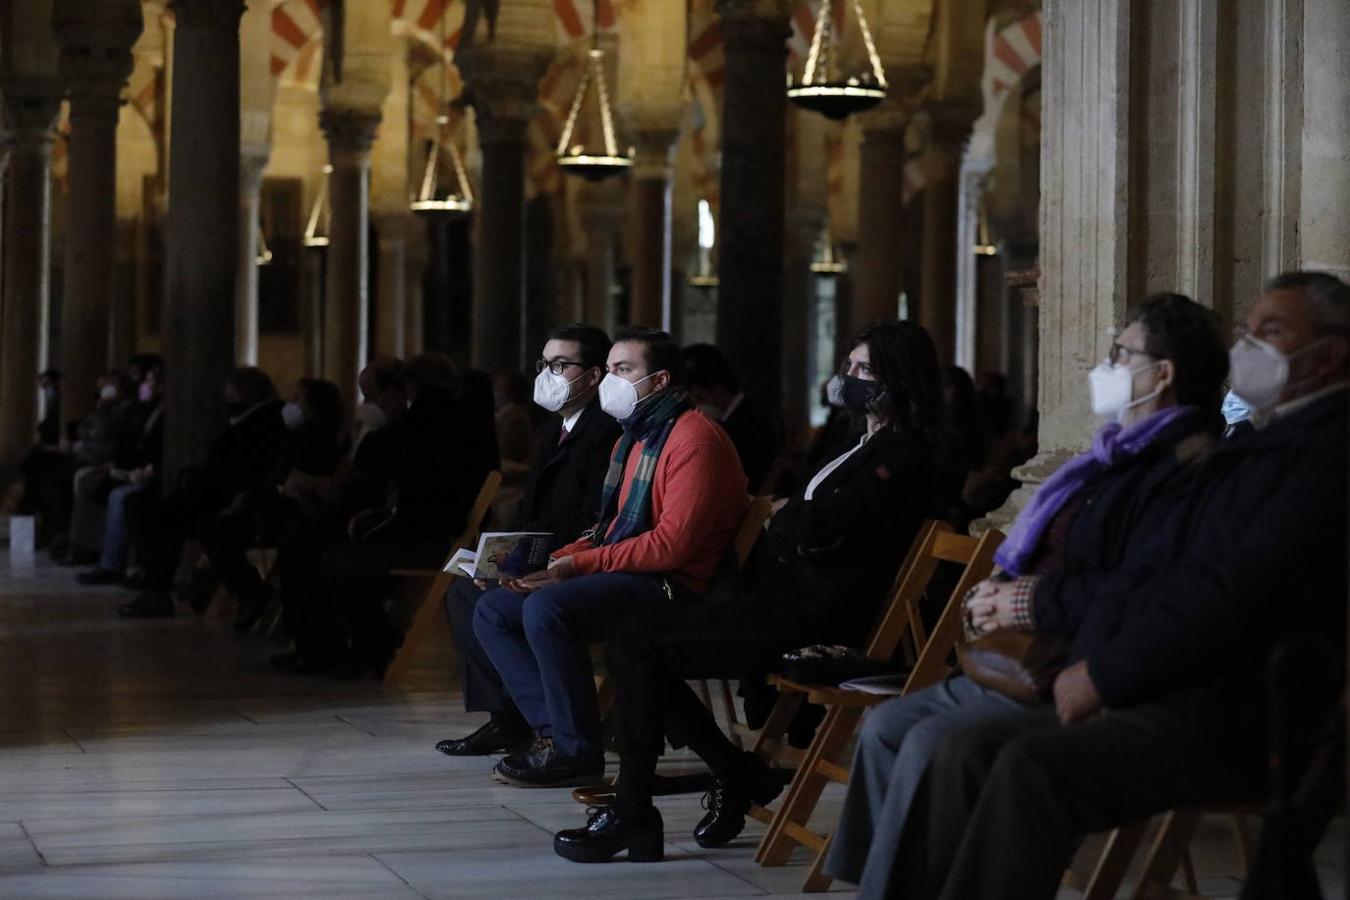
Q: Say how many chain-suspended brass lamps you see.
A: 8